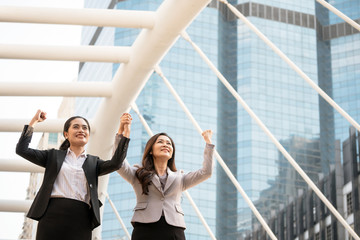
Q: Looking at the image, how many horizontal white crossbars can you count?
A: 6